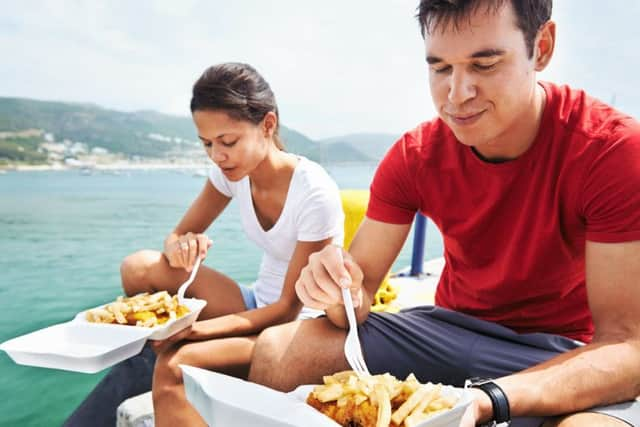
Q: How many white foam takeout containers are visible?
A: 2